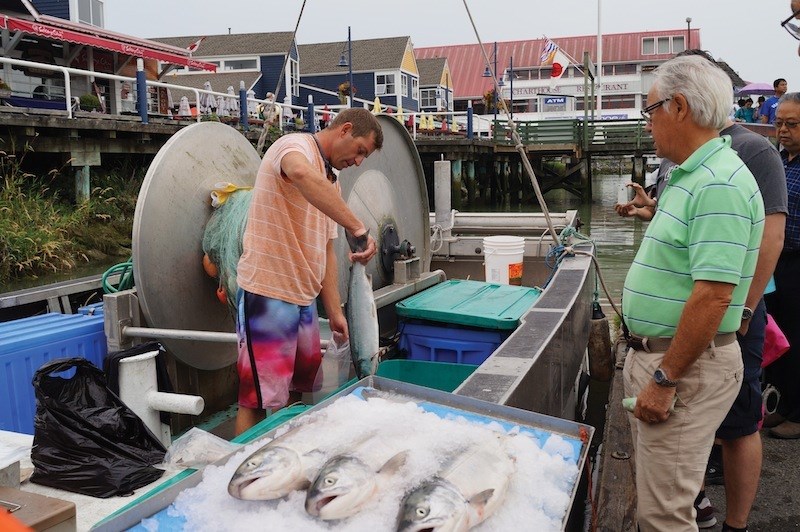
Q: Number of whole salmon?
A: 4